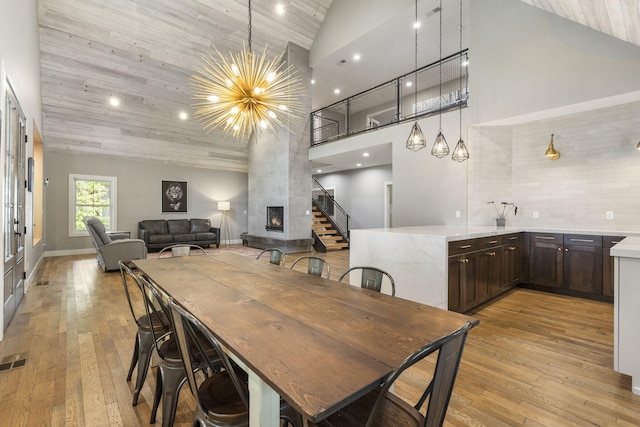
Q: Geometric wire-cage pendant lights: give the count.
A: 3